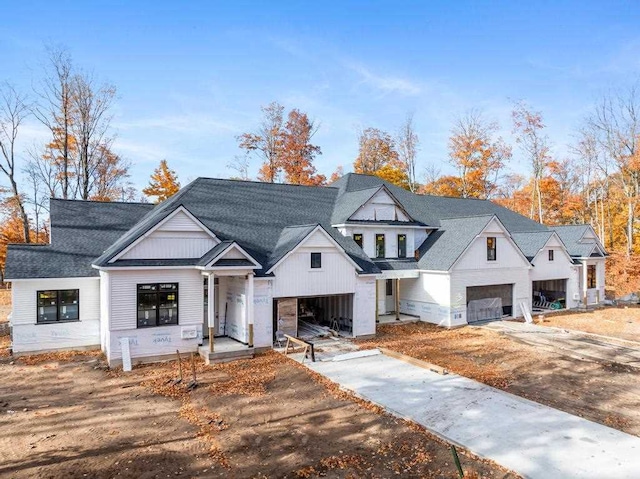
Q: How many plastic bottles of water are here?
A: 0